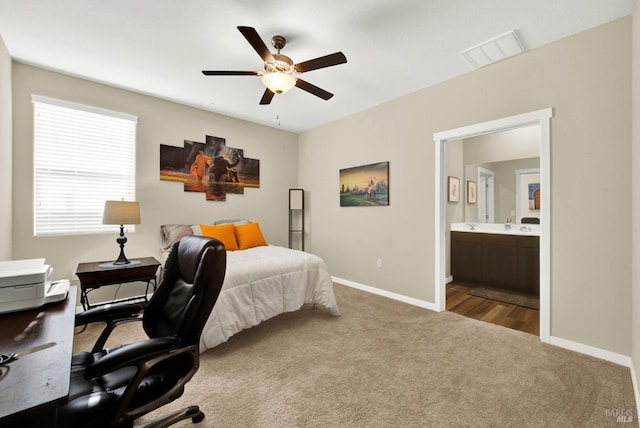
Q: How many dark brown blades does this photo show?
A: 5